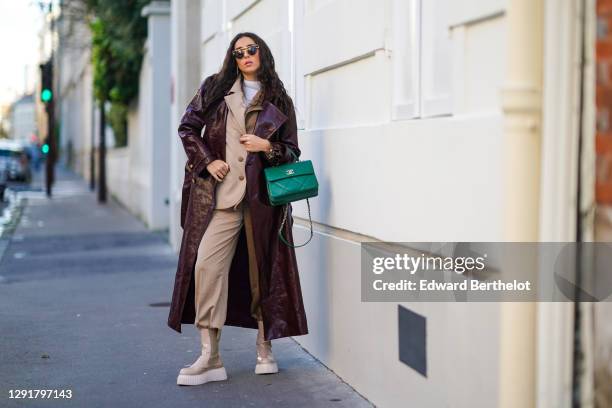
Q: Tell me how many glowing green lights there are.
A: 2